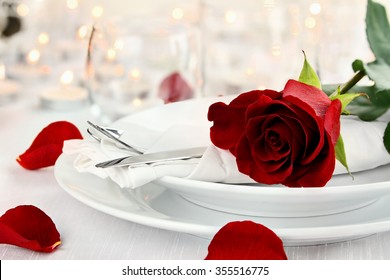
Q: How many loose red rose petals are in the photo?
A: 4